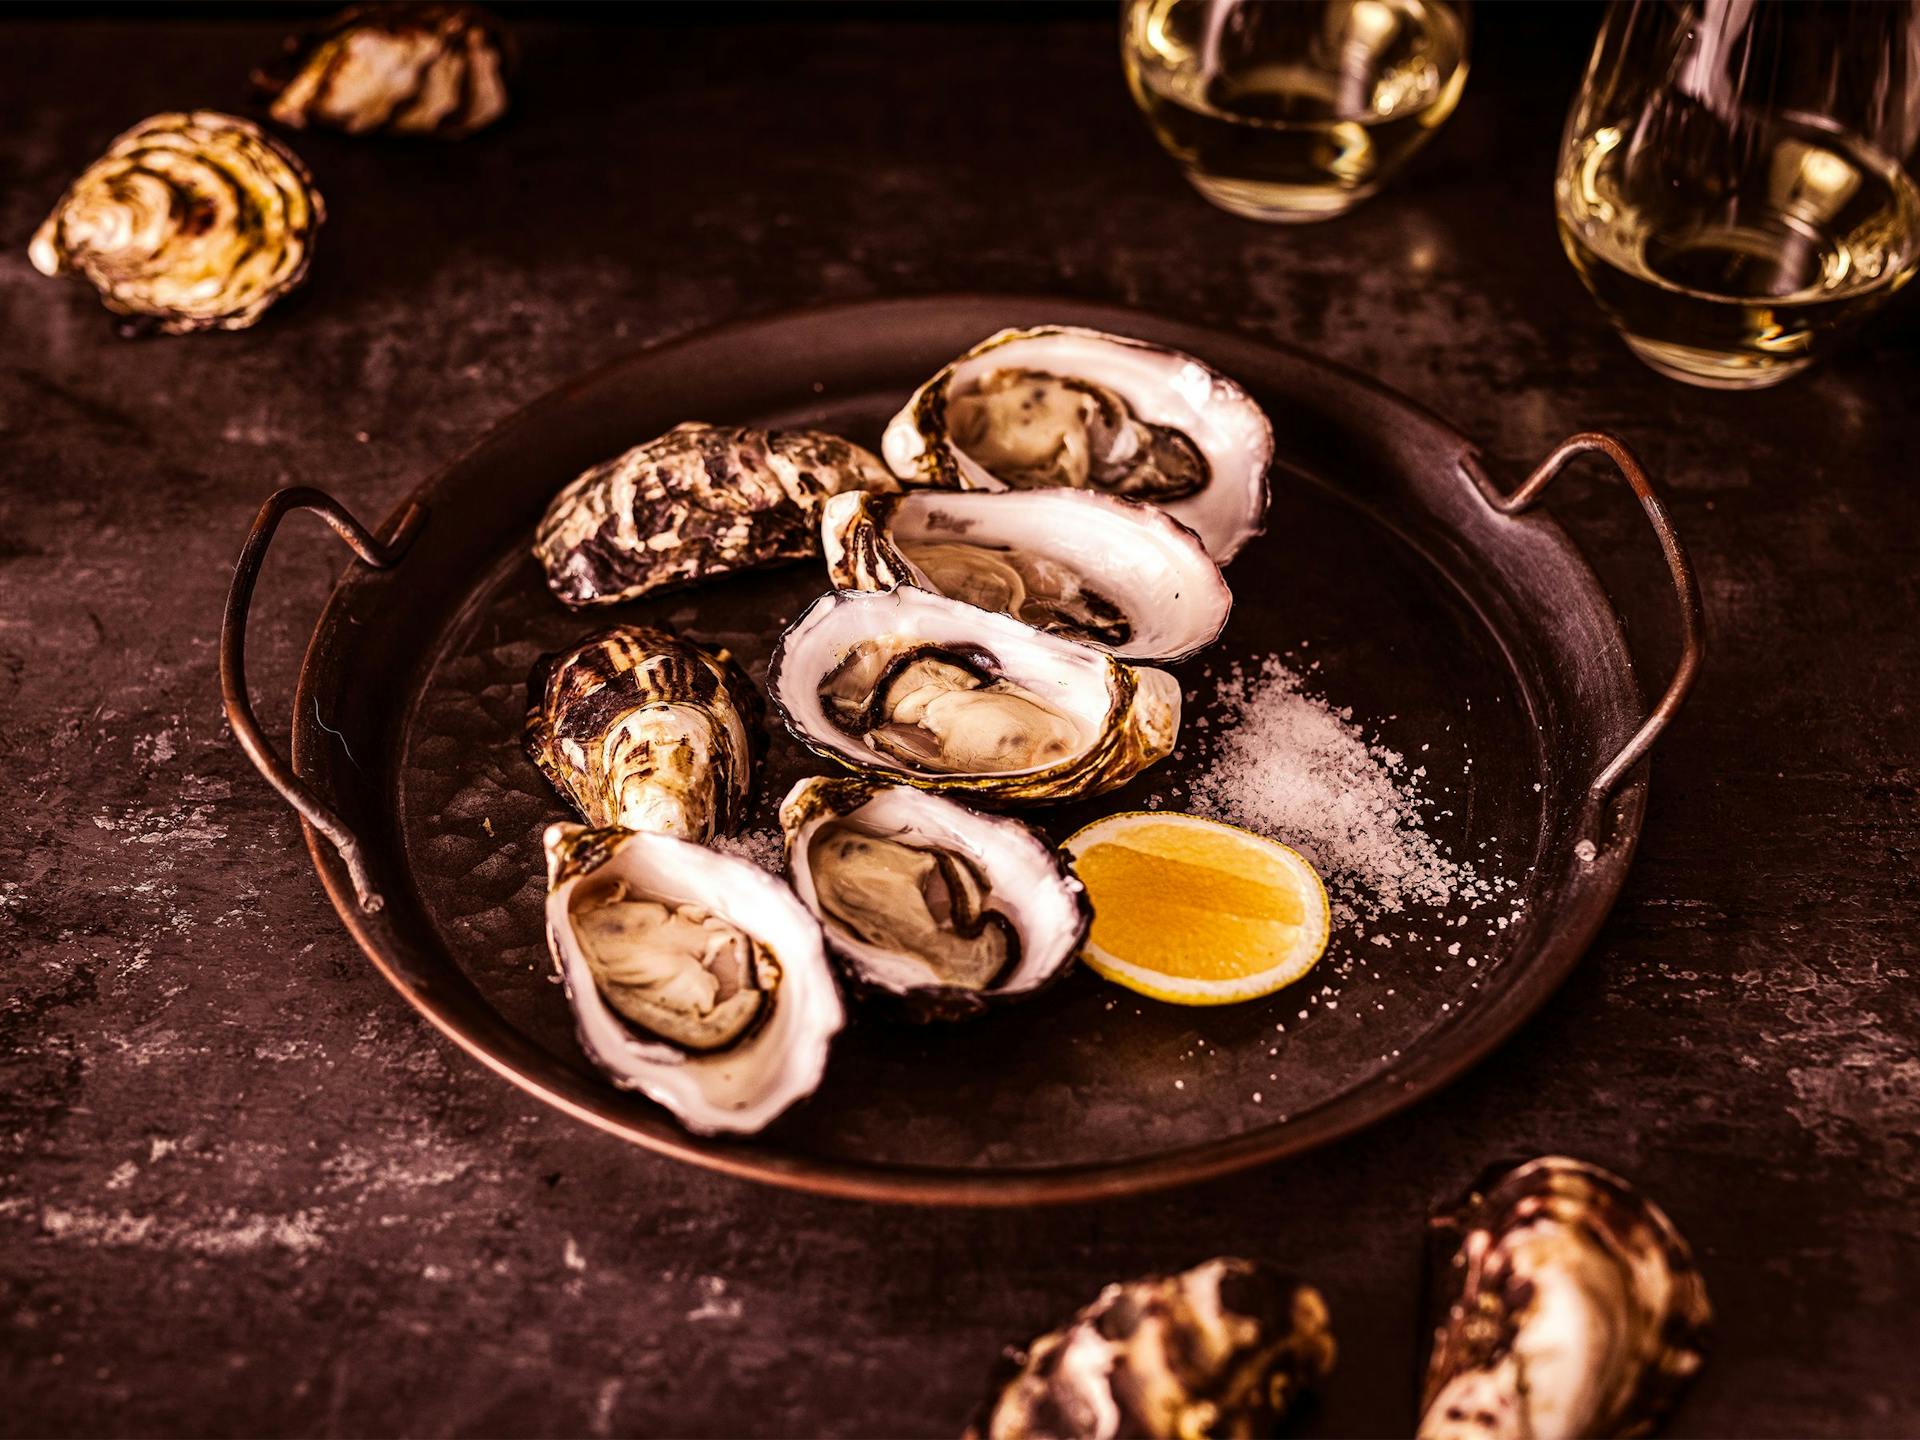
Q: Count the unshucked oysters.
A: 6